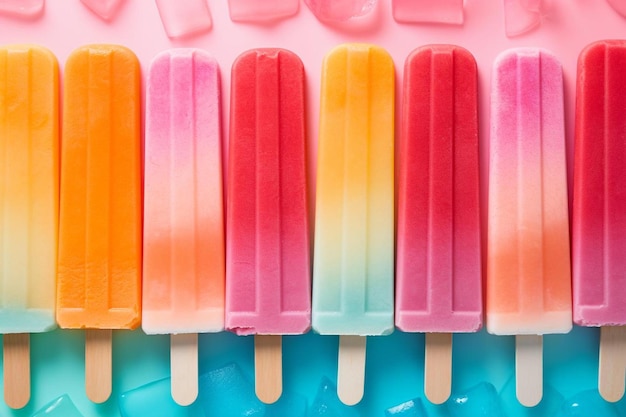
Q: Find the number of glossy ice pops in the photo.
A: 8